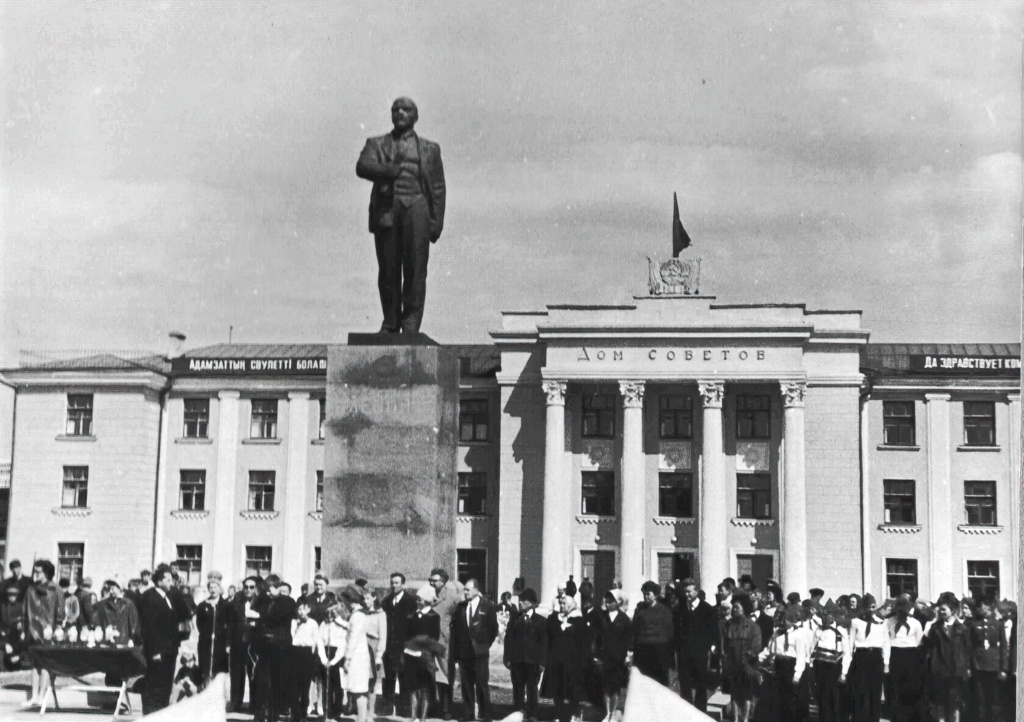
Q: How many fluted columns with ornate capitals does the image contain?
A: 4